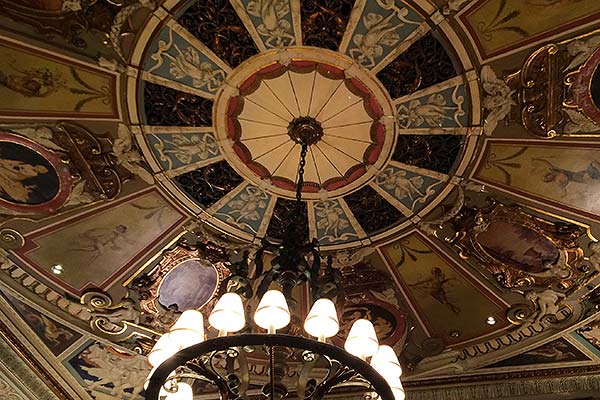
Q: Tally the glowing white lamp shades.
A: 10